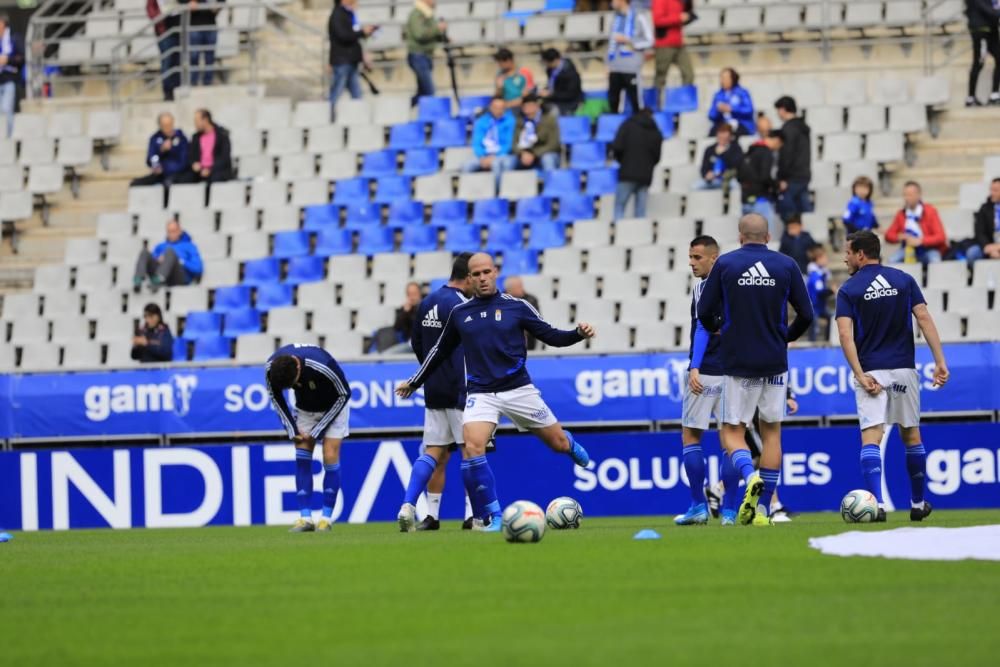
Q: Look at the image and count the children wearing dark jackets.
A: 1